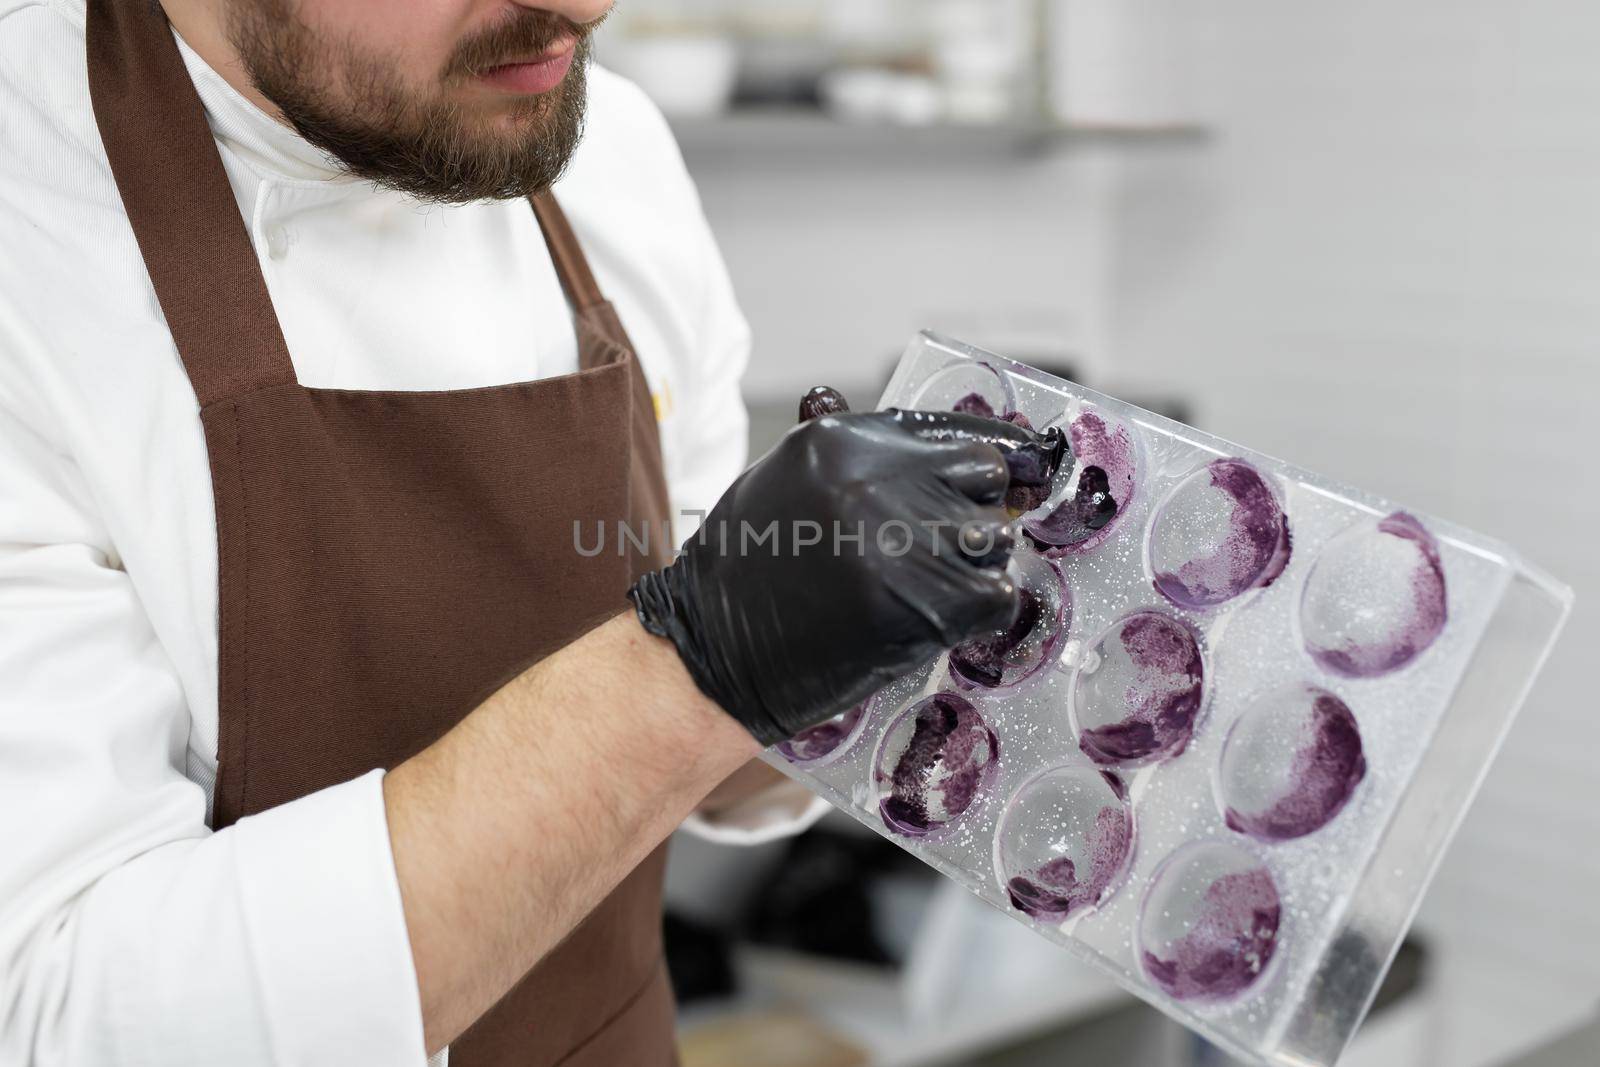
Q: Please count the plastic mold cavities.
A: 11